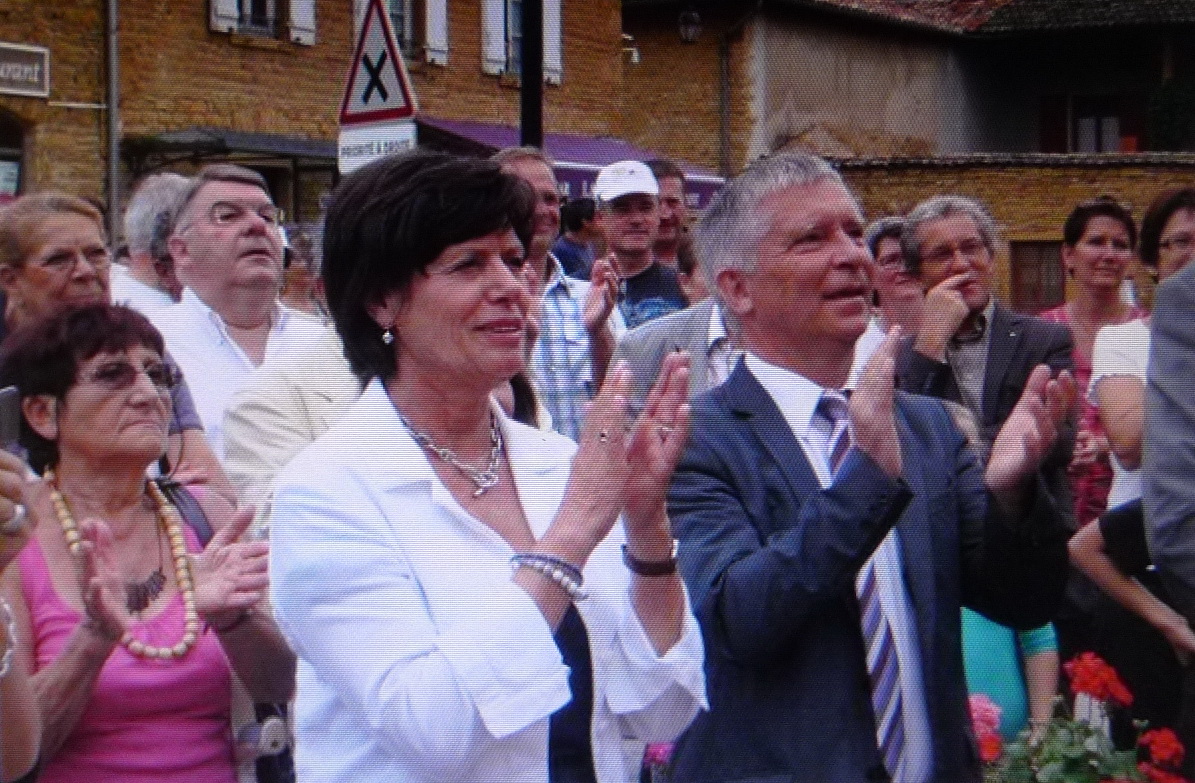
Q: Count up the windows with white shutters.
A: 3